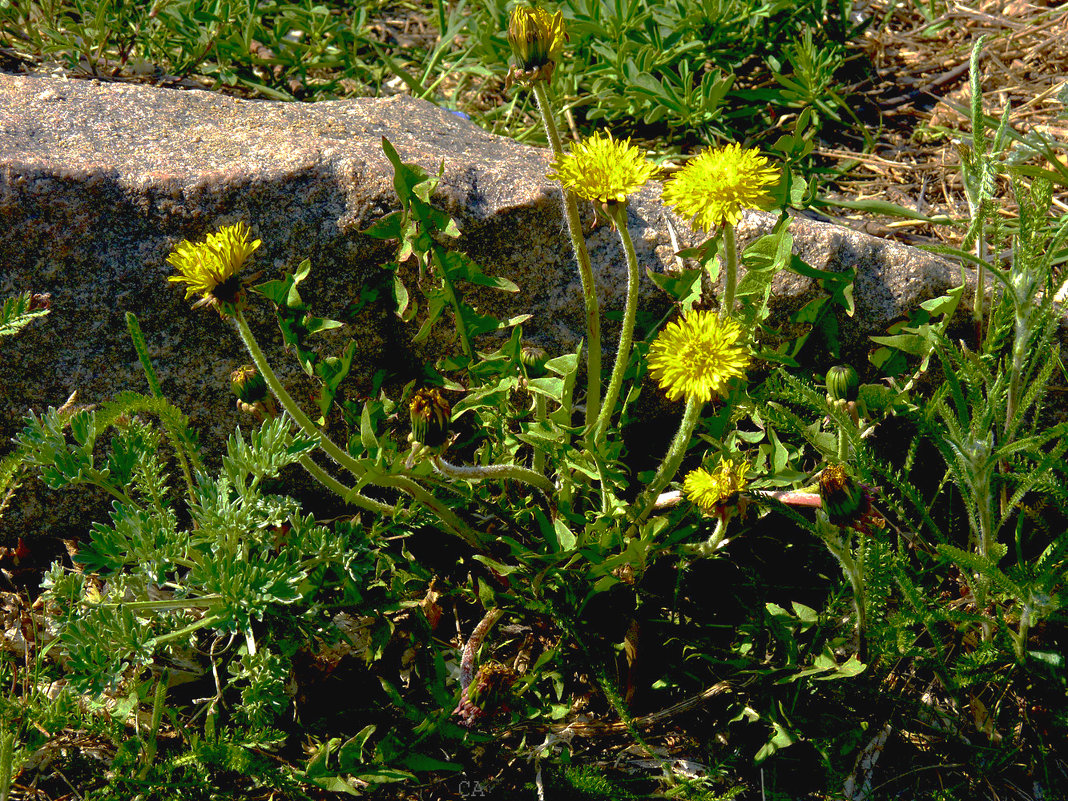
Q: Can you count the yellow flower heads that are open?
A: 5